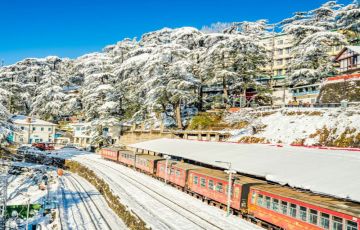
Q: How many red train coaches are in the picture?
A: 6